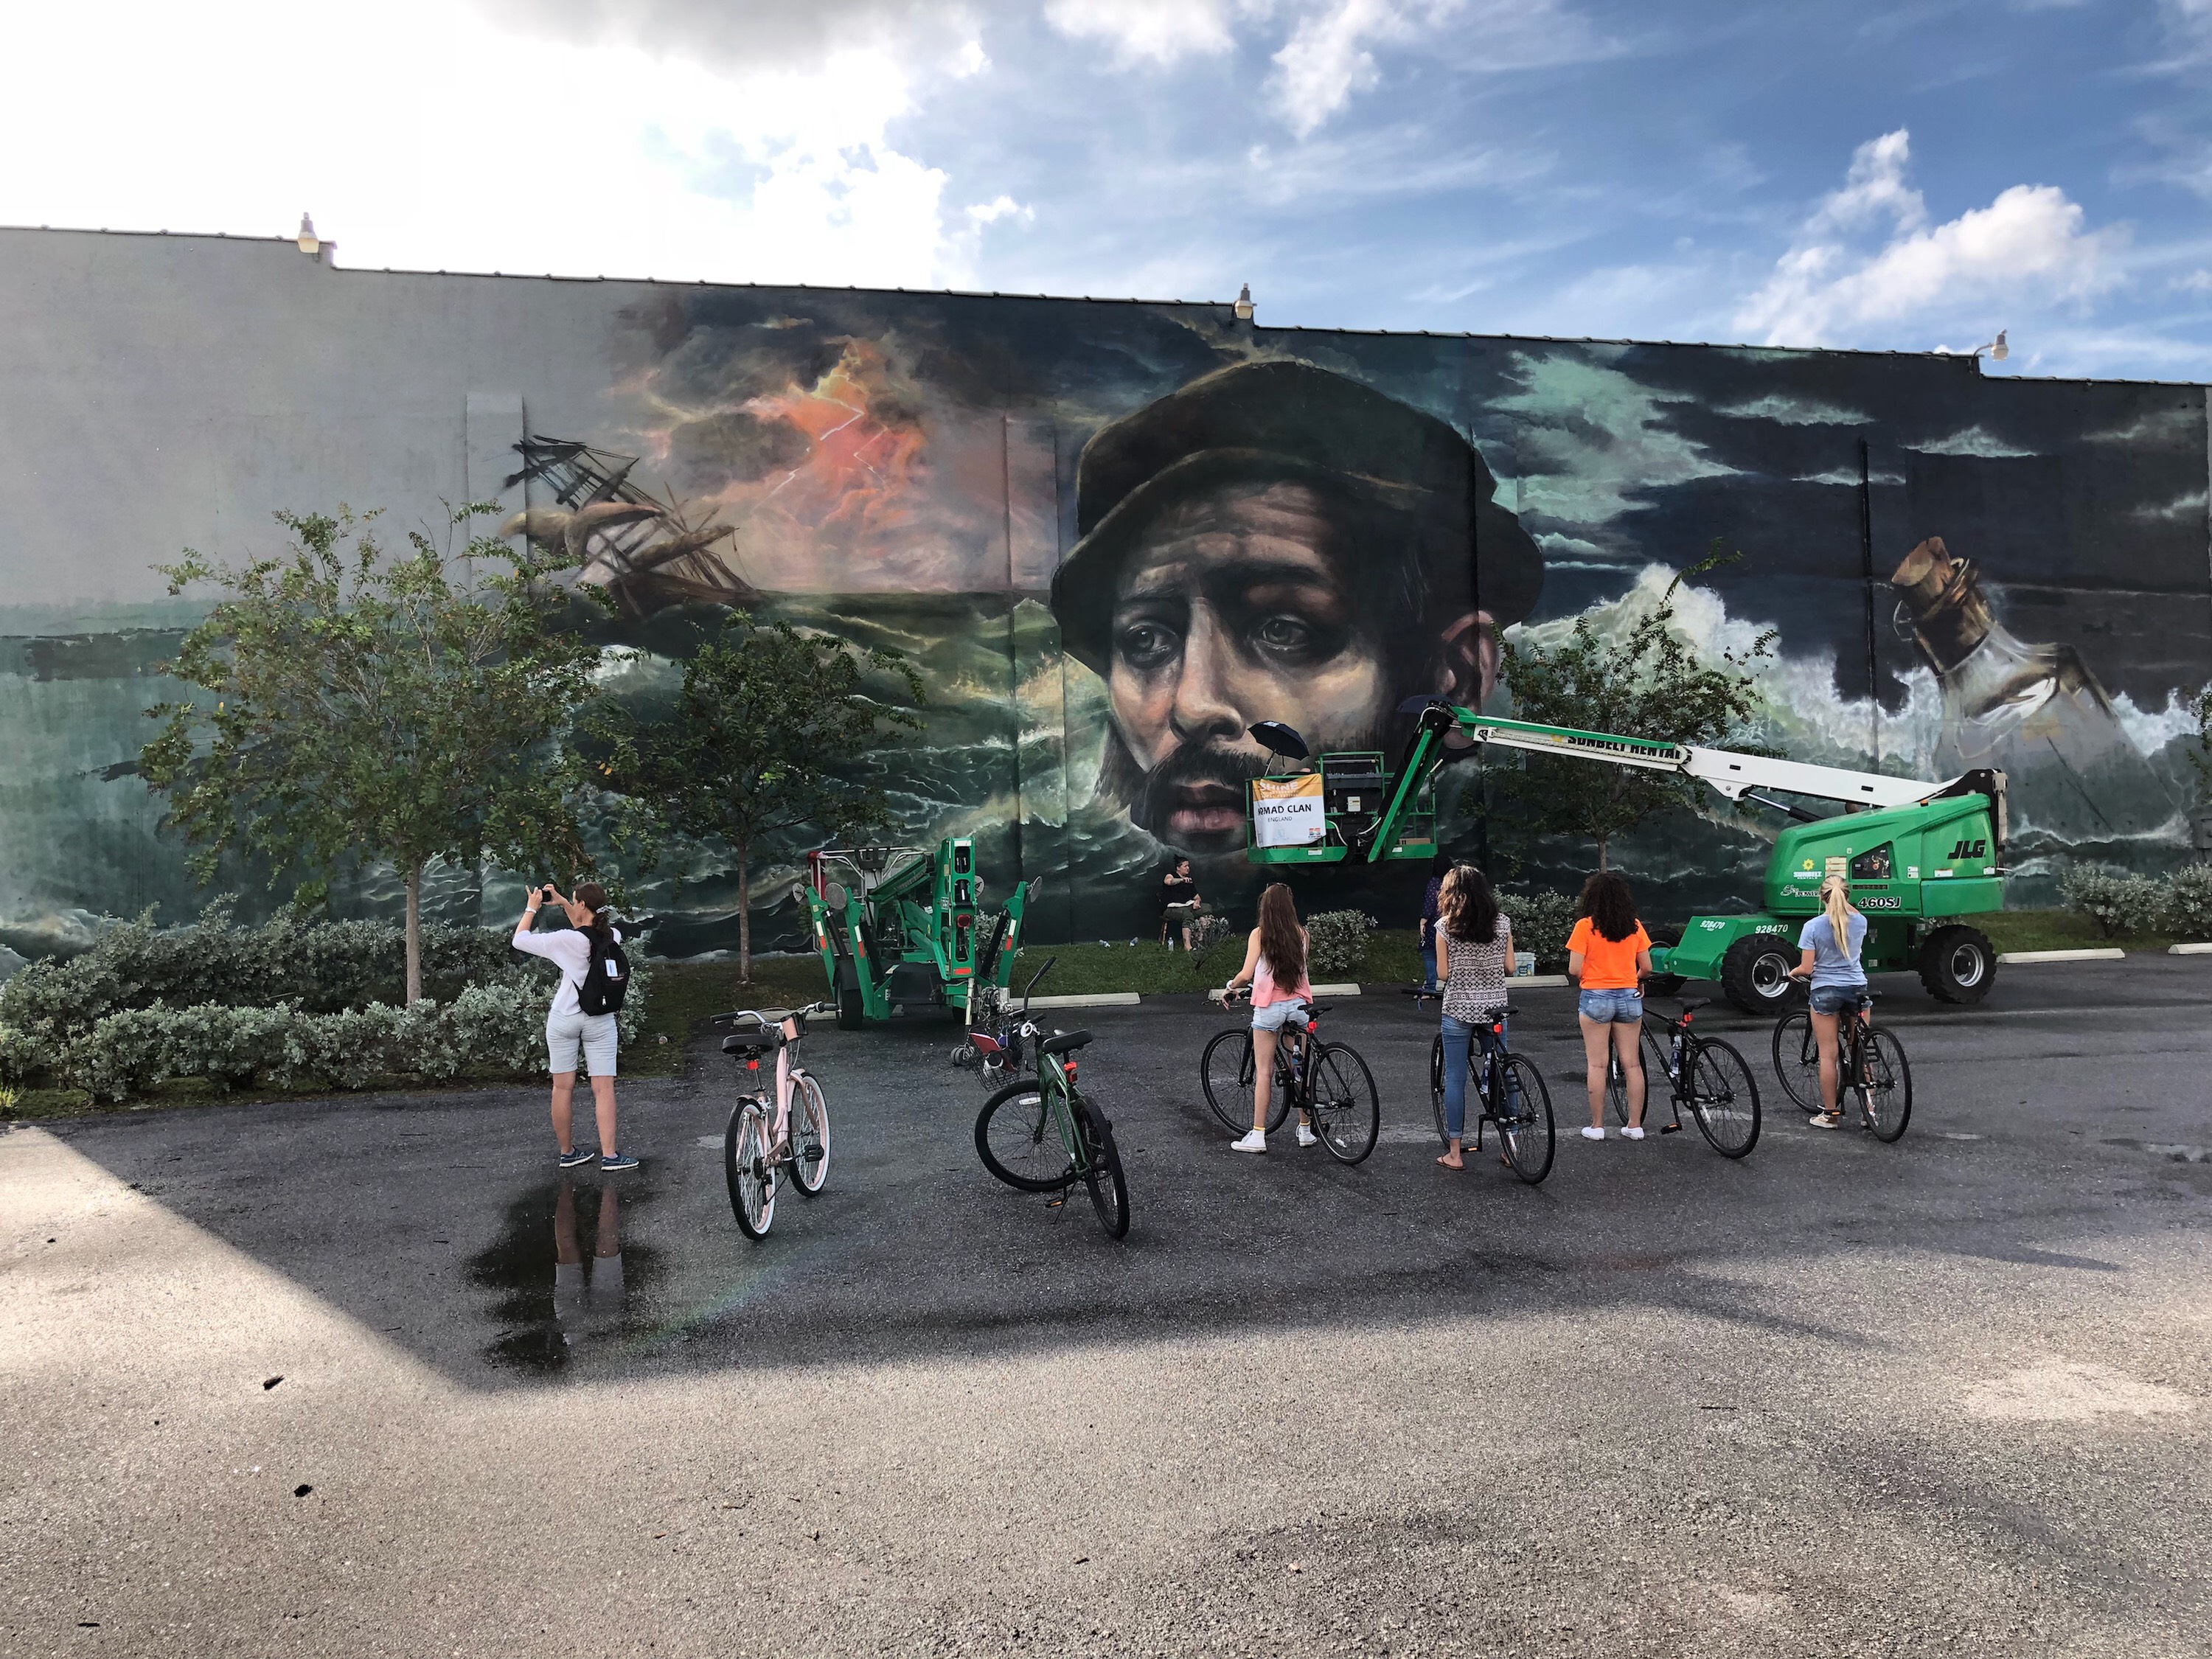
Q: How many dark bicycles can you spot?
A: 5